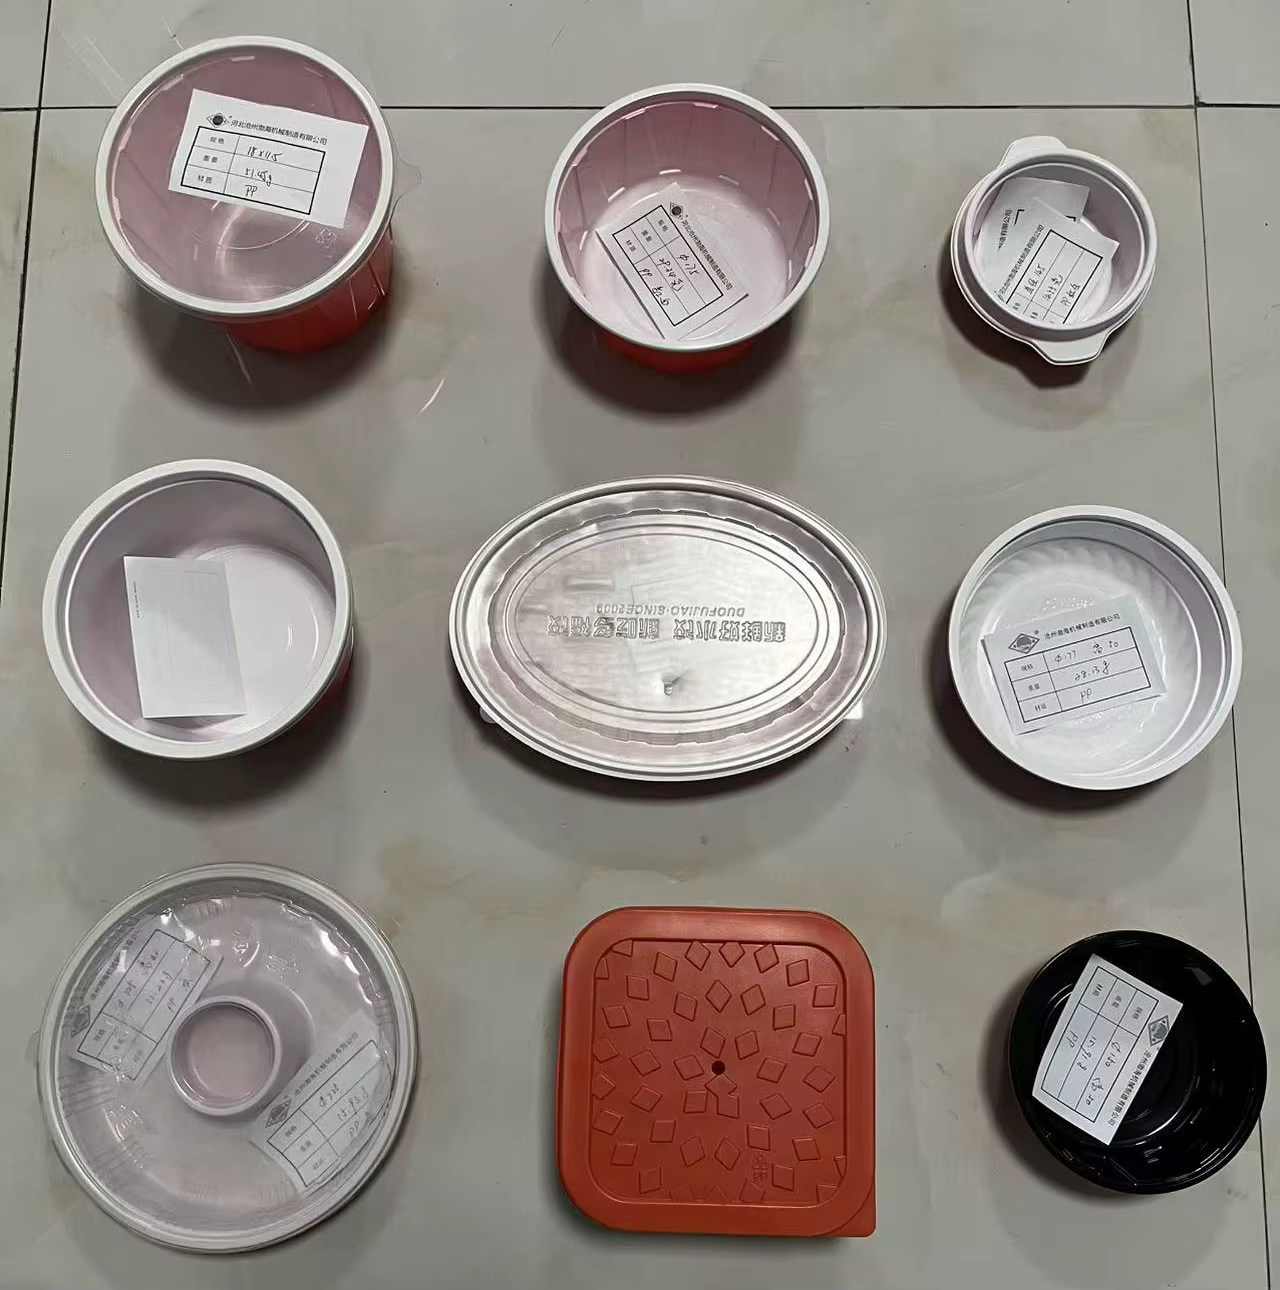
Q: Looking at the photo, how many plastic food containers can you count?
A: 9